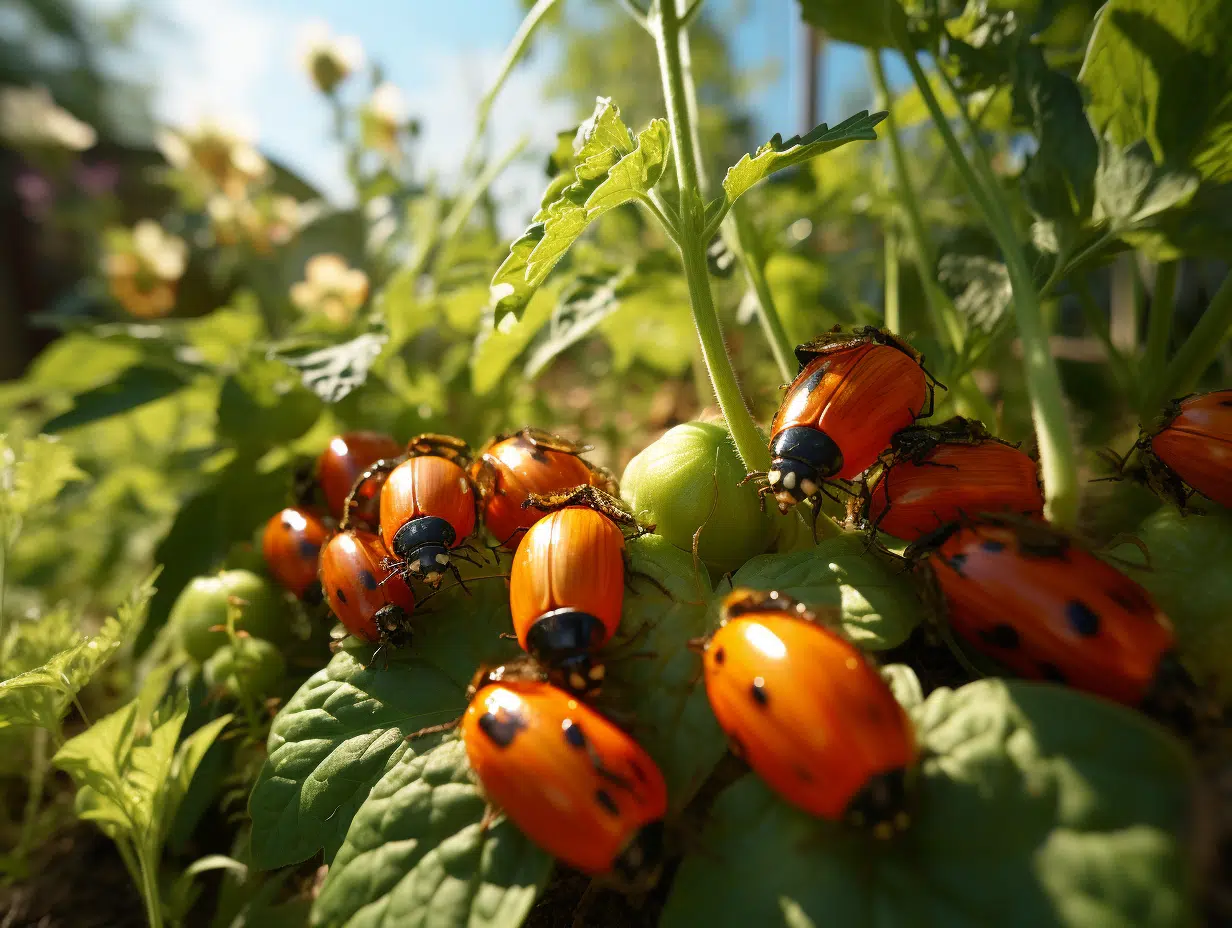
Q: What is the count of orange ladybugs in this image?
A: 12